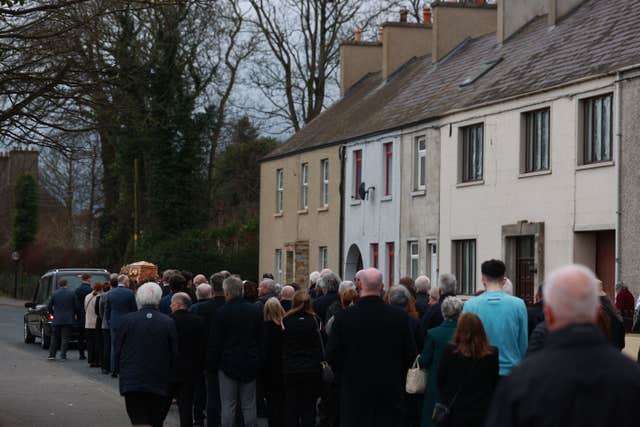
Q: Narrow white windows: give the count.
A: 7